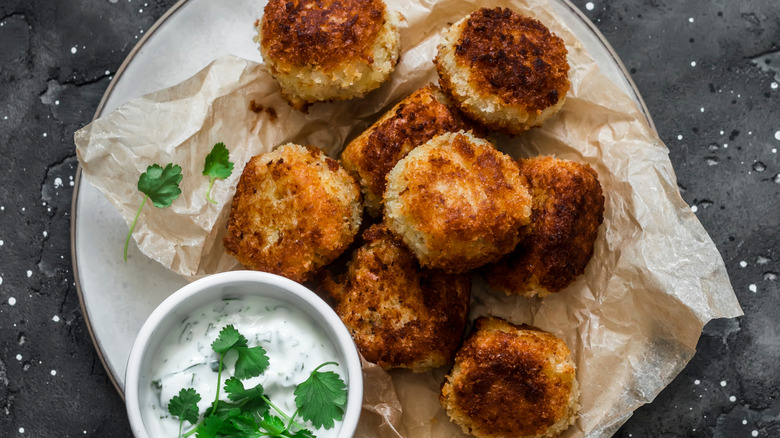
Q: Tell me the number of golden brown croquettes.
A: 8